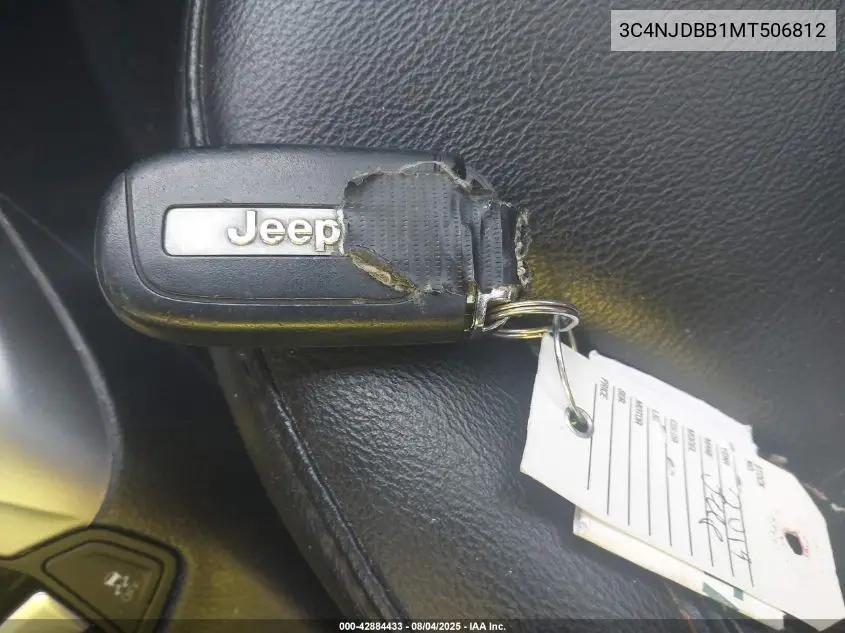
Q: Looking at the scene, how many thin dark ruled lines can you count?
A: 9